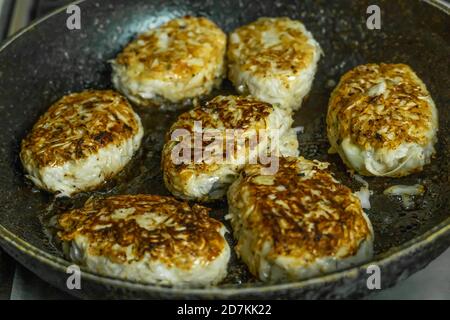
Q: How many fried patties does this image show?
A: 7